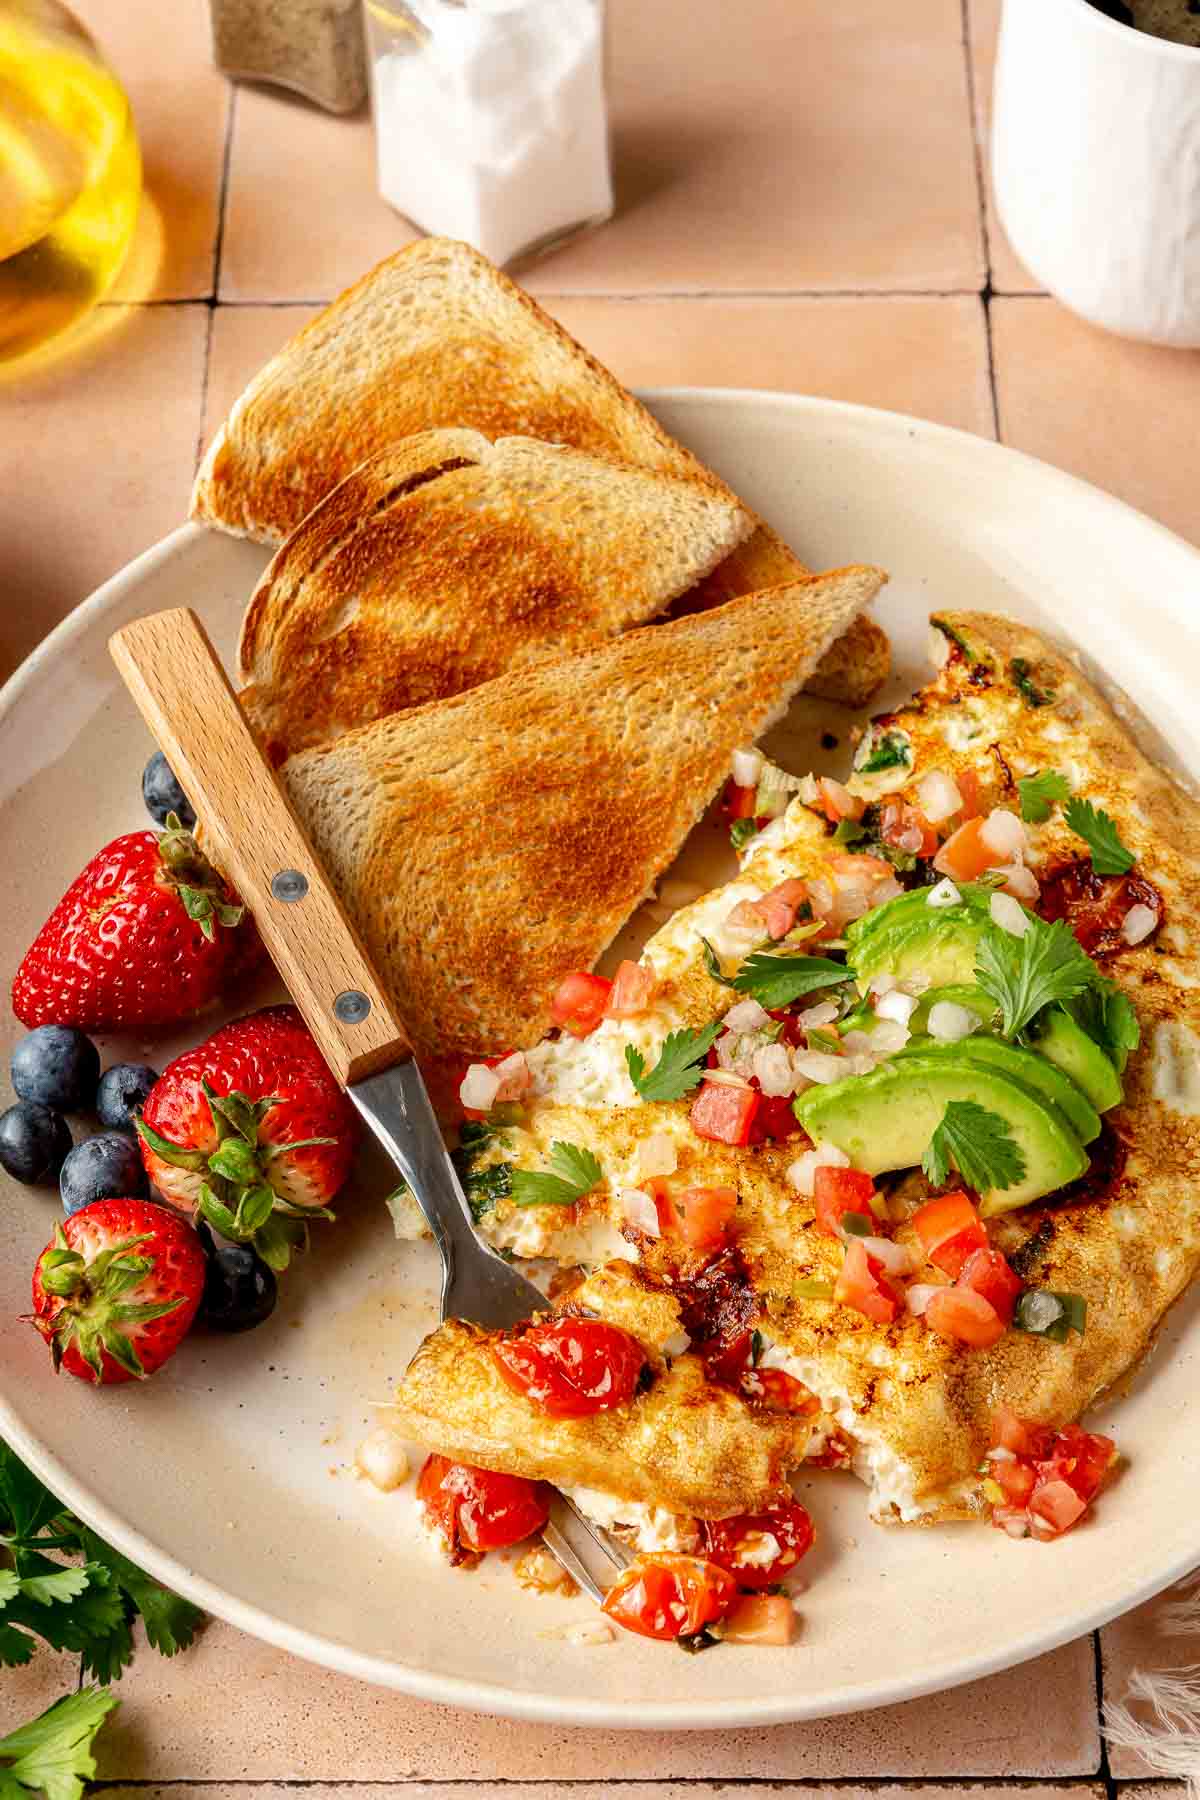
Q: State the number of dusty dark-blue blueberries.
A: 6